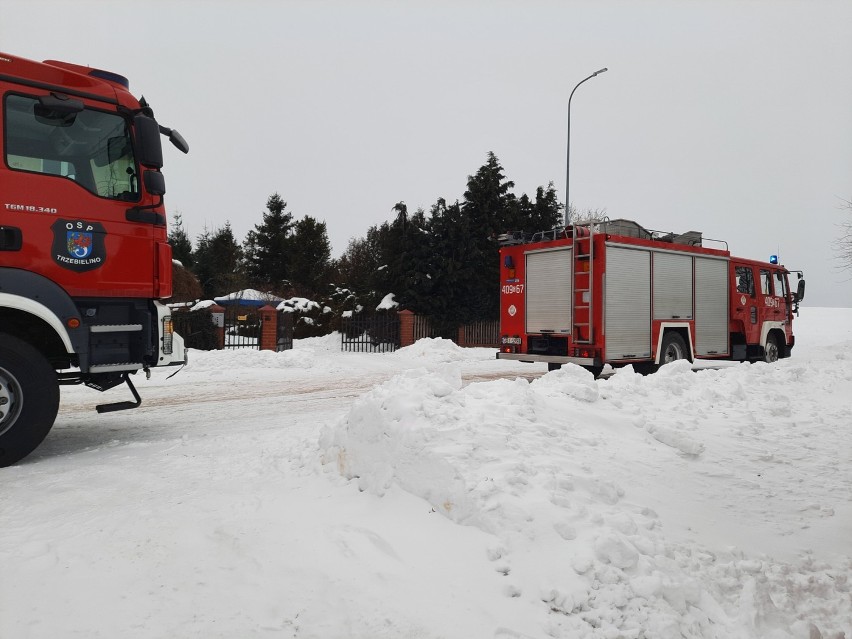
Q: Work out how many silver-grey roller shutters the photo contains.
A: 4